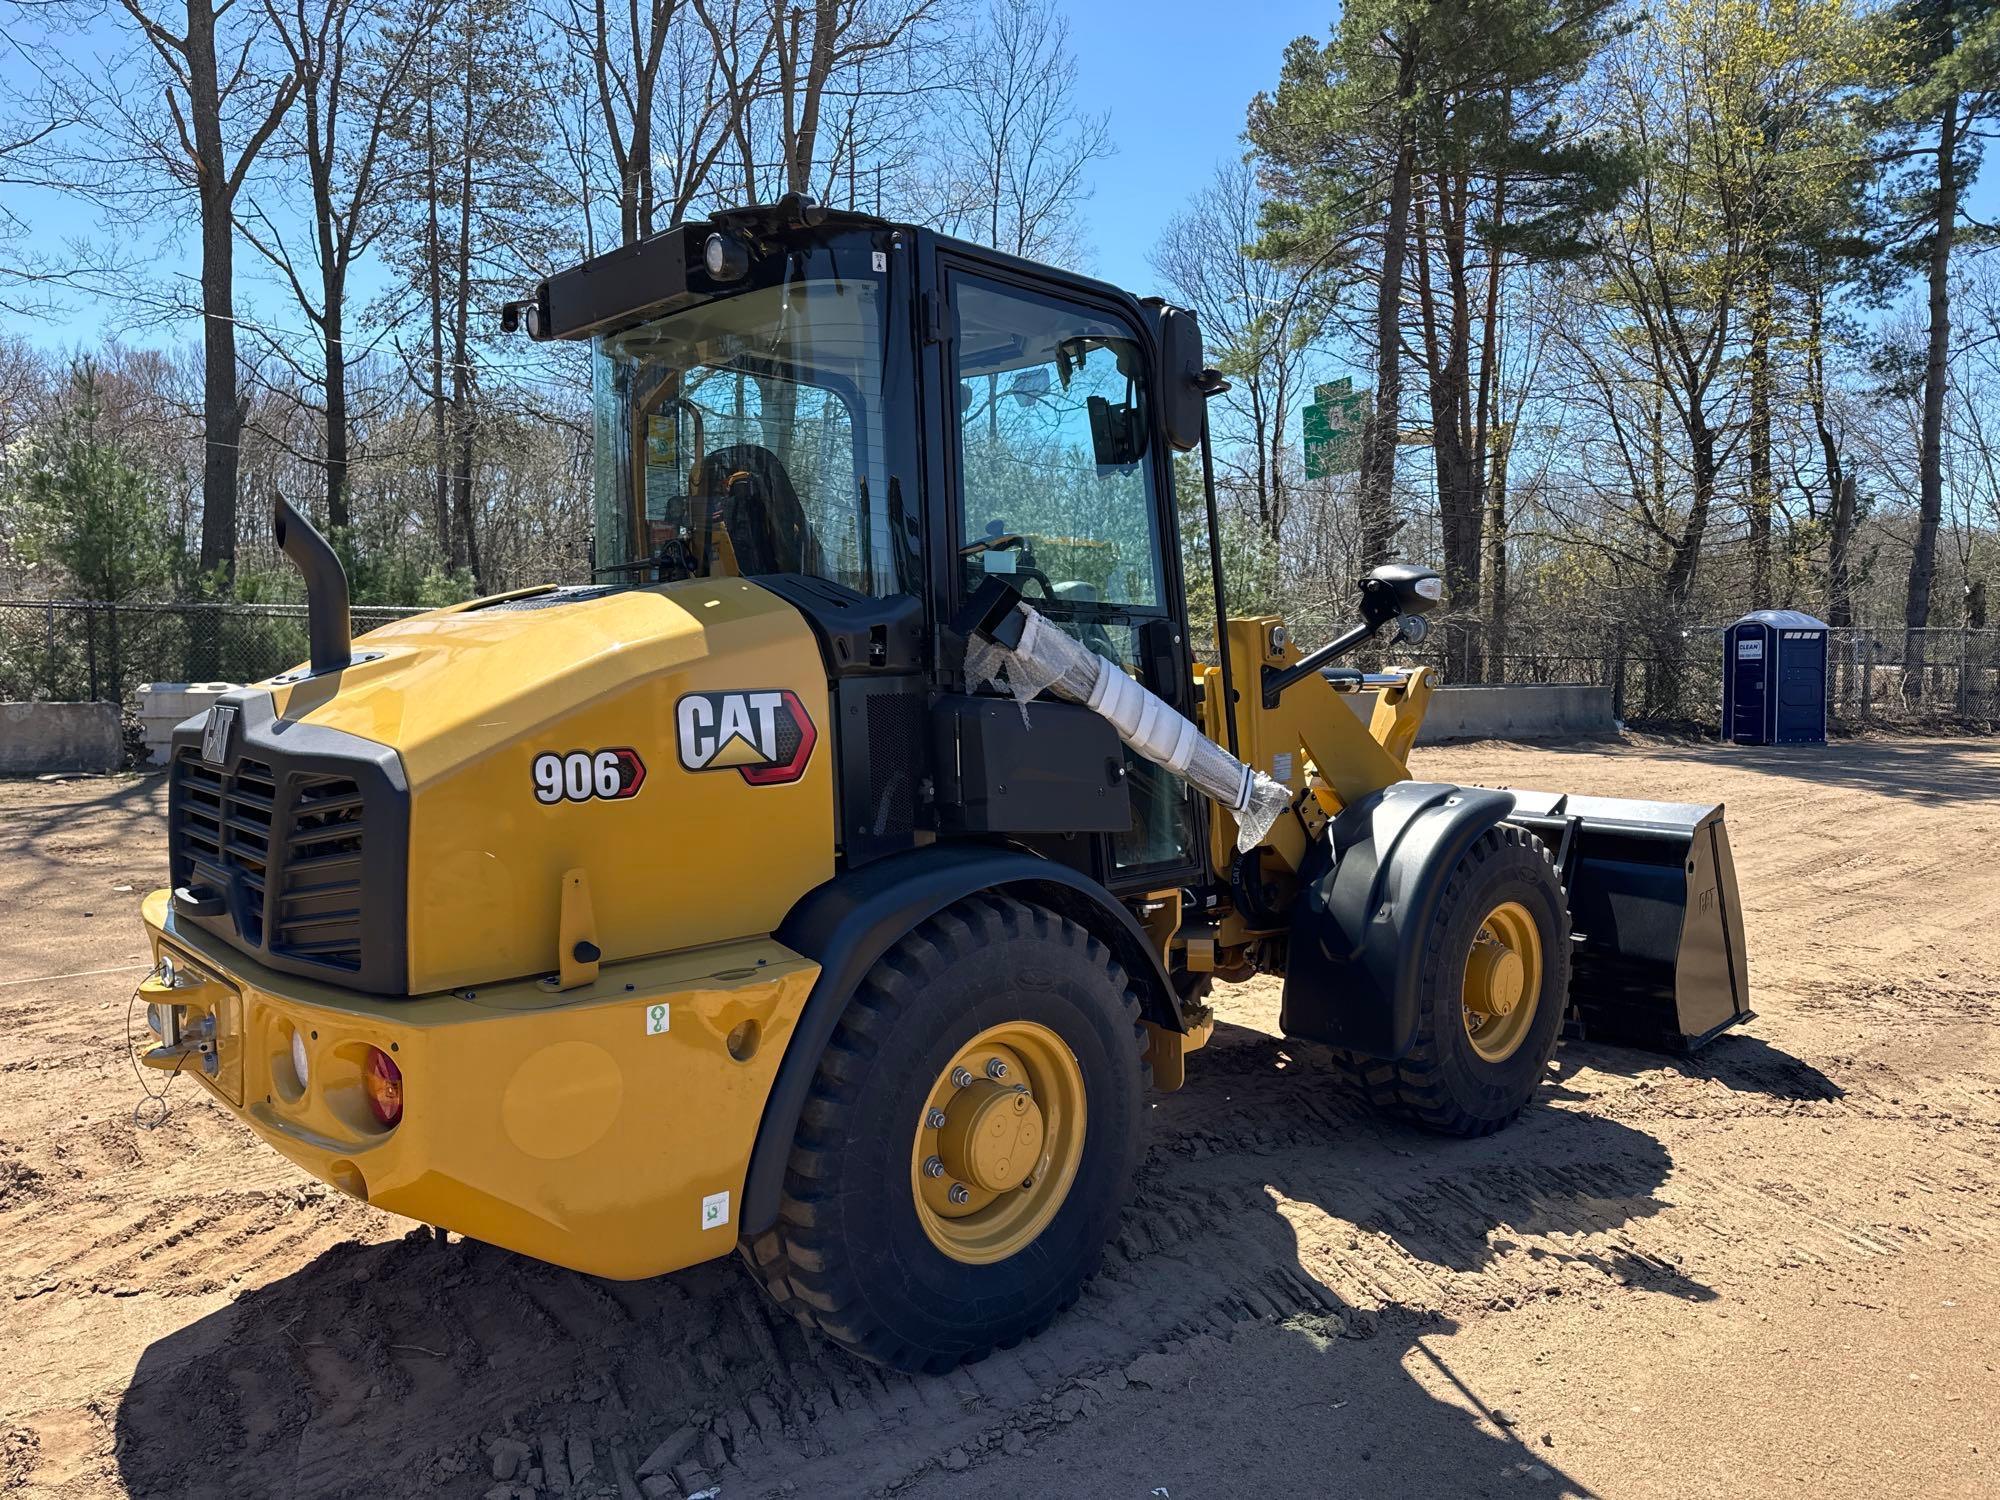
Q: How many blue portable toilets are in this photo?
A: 1